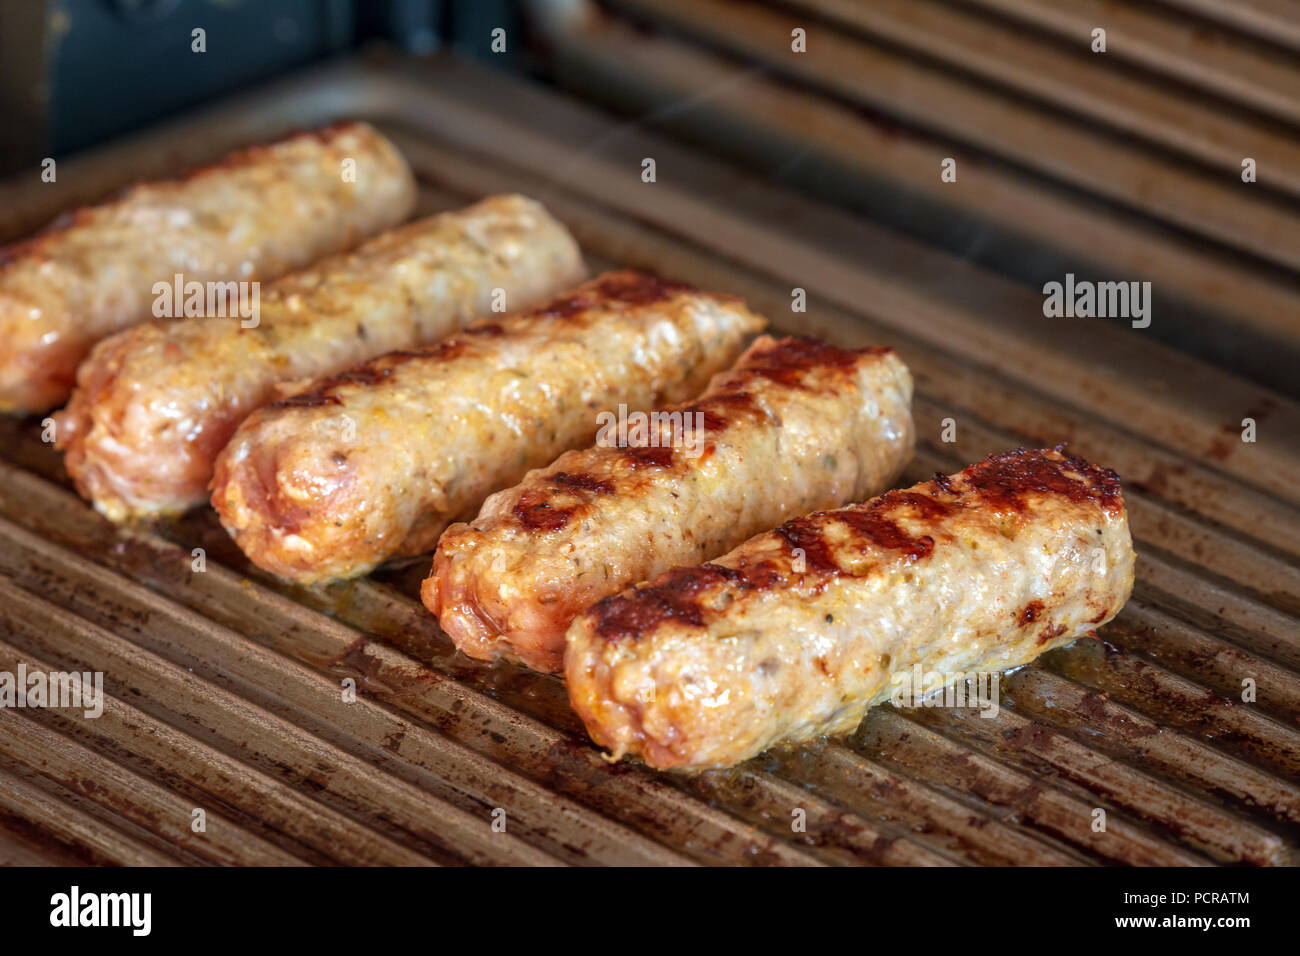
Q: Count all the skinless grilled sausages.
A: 5